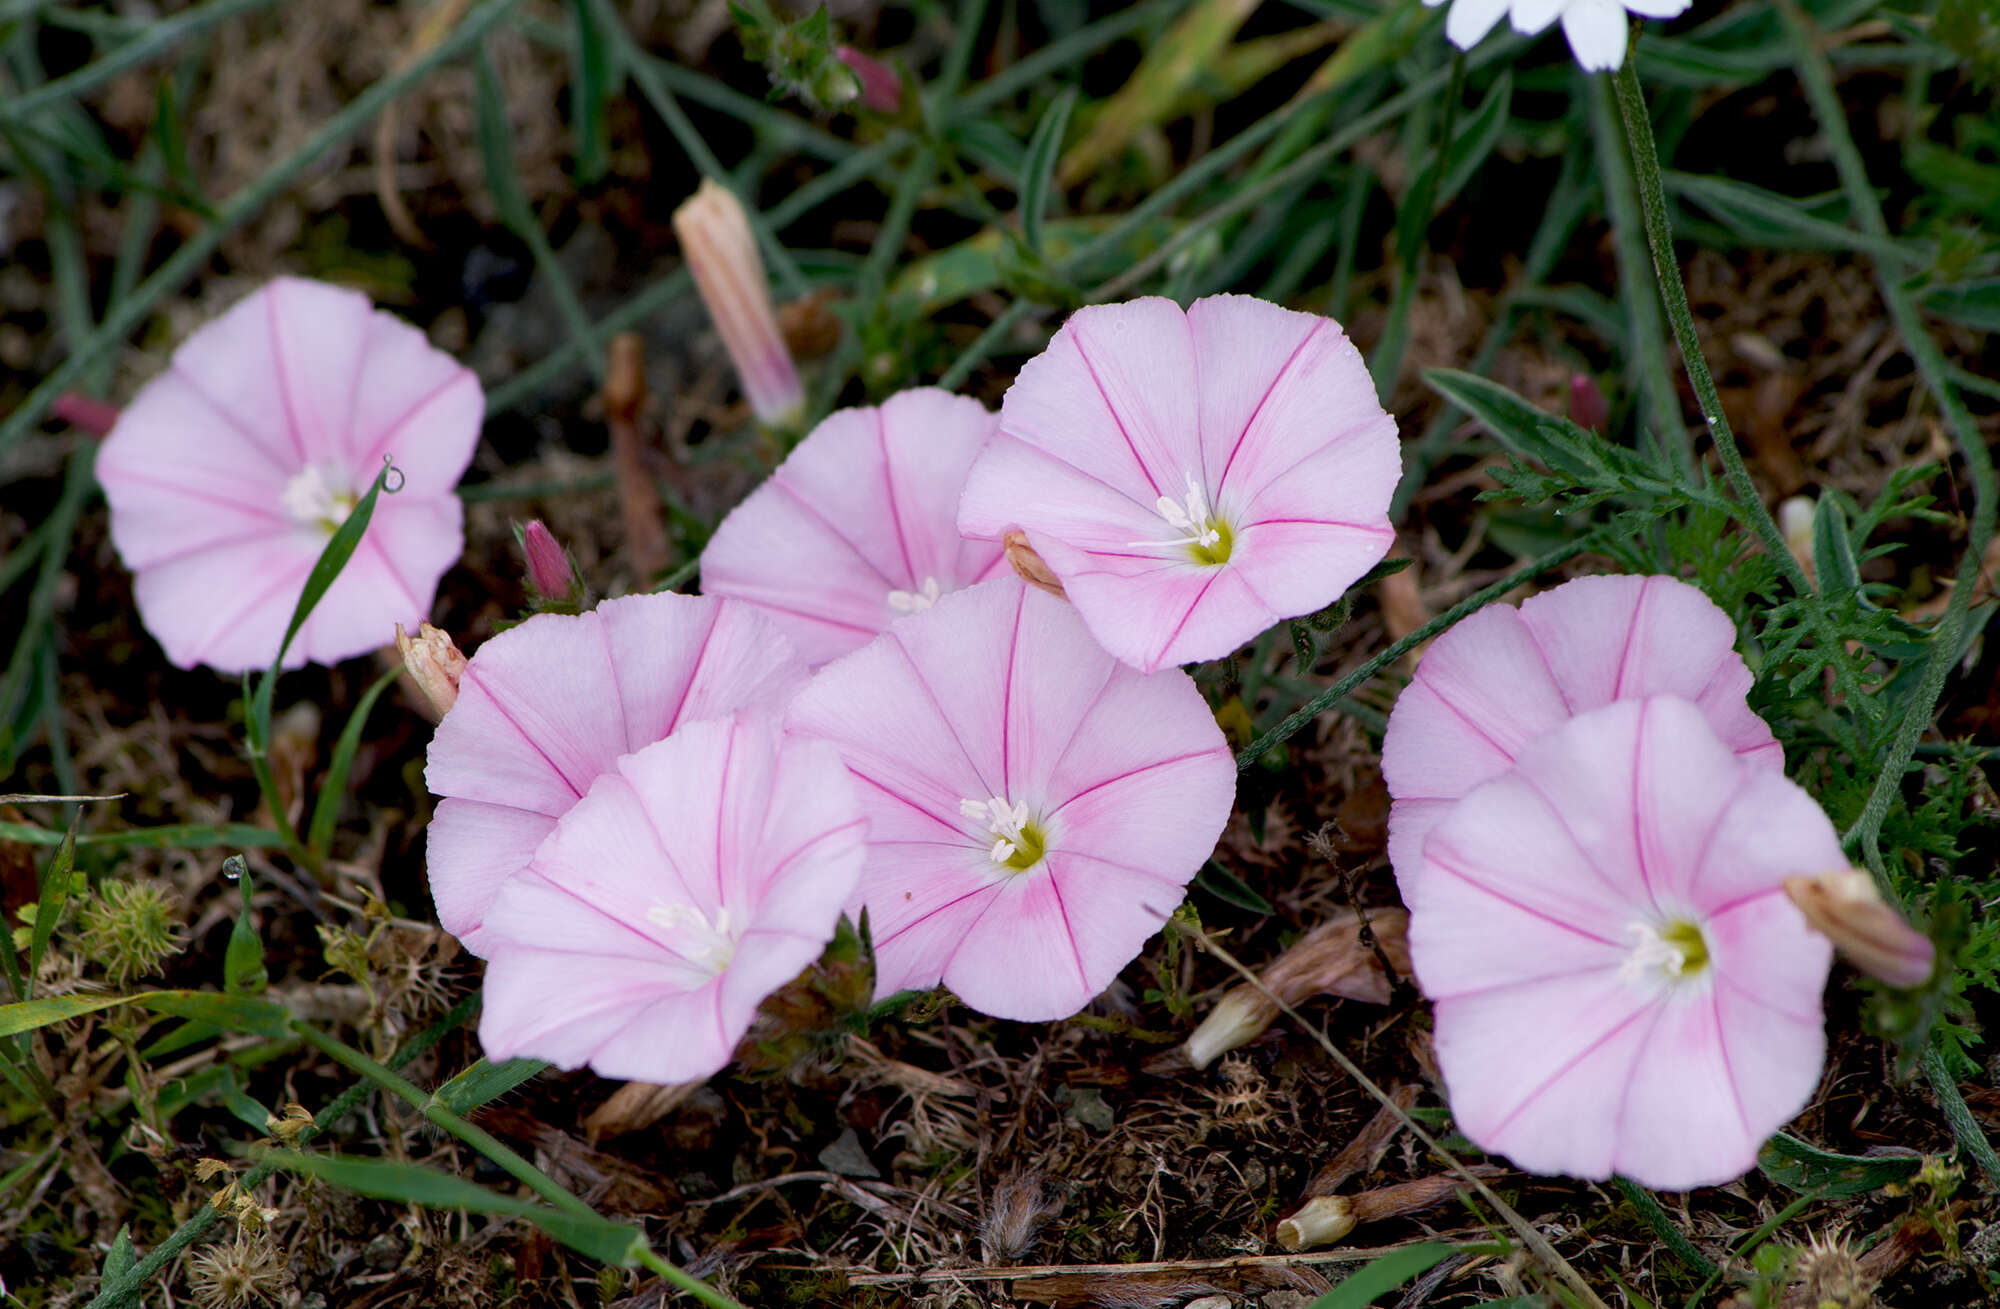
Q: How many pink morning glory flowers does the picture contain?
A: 8